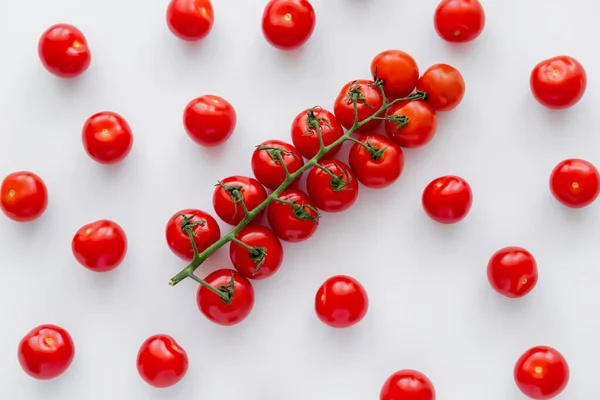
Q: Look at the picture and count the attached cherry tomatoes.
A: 13